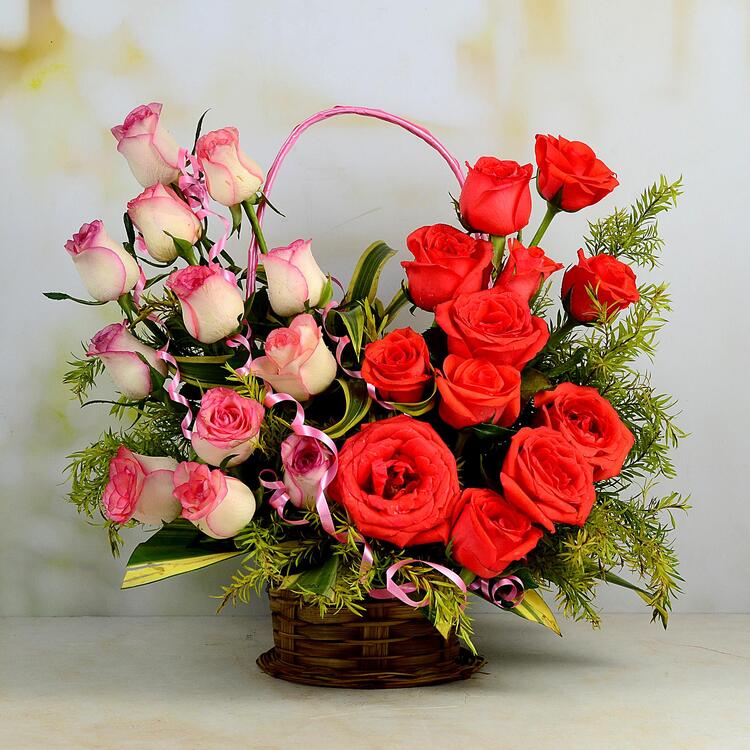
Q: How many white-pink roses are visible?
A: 12